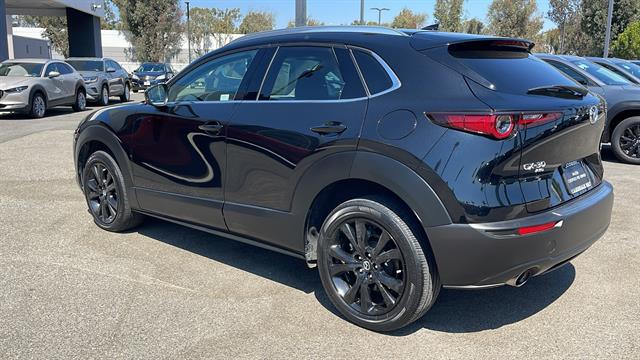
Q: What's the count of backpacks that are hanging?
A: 0